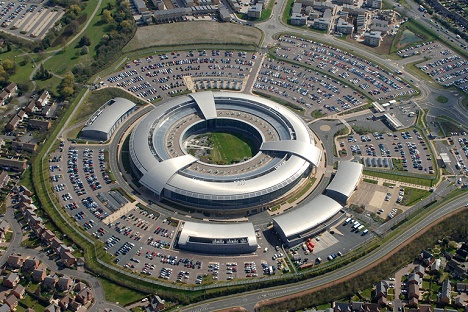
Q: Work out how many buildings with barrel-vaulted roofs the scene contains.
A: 4